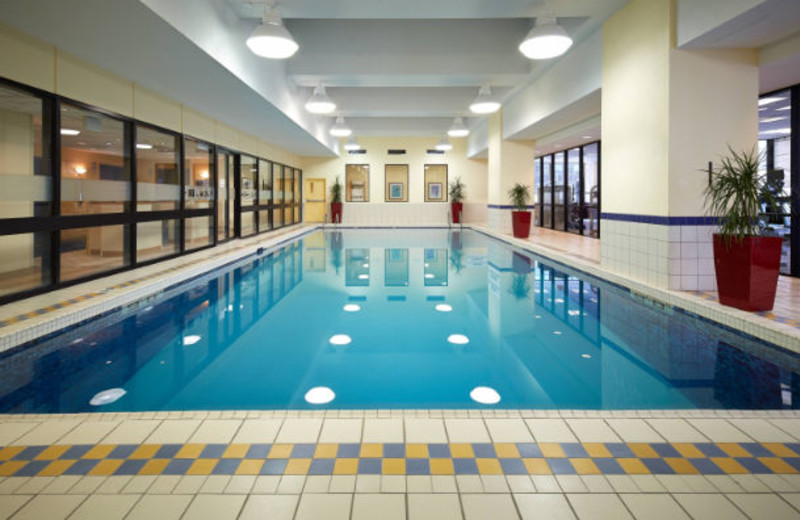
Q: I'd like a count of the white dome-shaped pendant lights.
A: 8